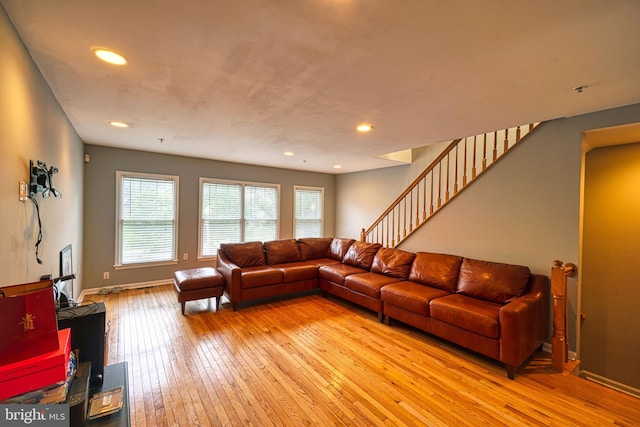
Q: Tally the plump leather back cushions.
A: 8